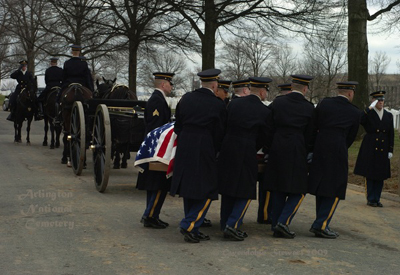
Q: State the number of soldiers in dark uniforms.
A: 12